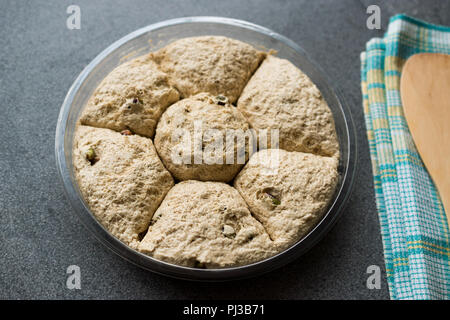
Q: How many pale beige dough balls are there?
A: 7